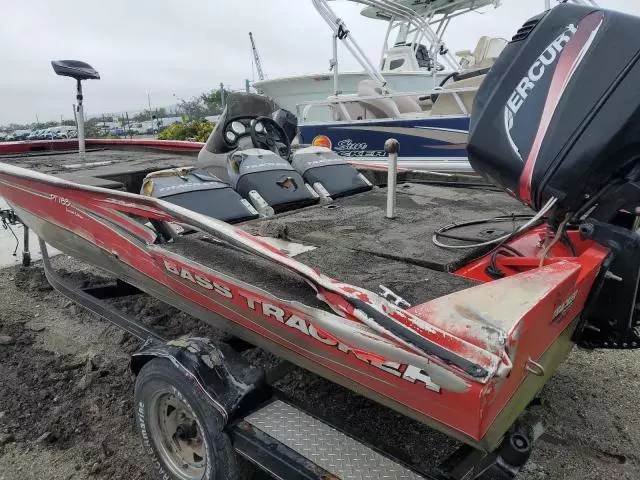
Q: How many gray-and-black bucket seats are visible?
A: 3